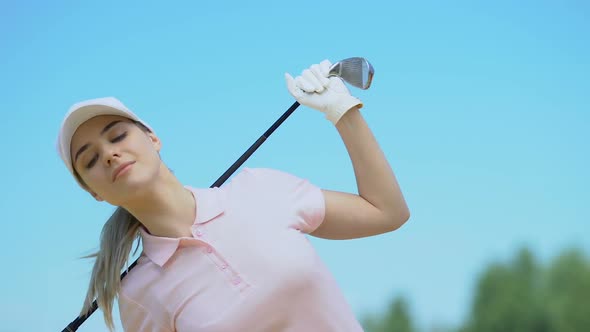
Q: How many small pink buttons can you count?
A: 4